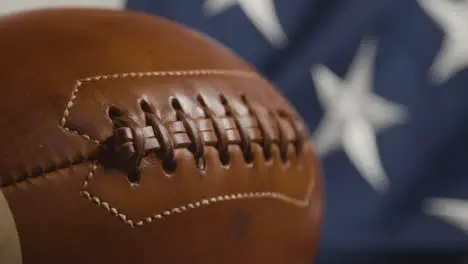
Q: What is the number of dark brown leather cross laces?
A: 8